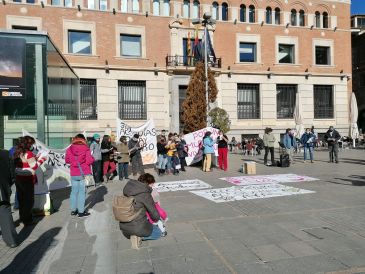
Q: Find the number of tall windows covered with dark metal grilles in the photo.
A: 5